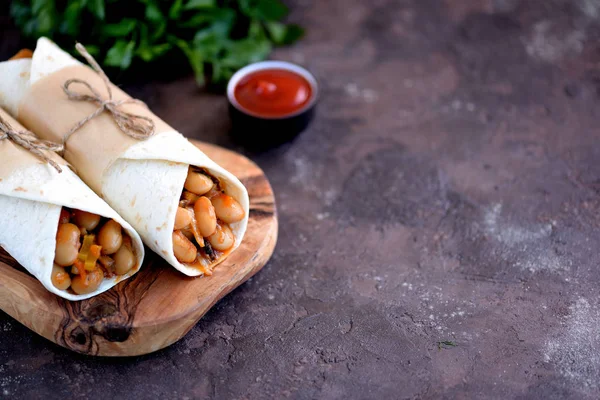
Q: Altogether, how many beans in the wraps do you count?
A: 12